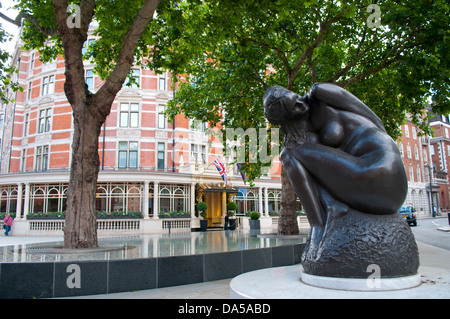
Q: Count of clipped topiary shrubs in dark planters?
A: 3